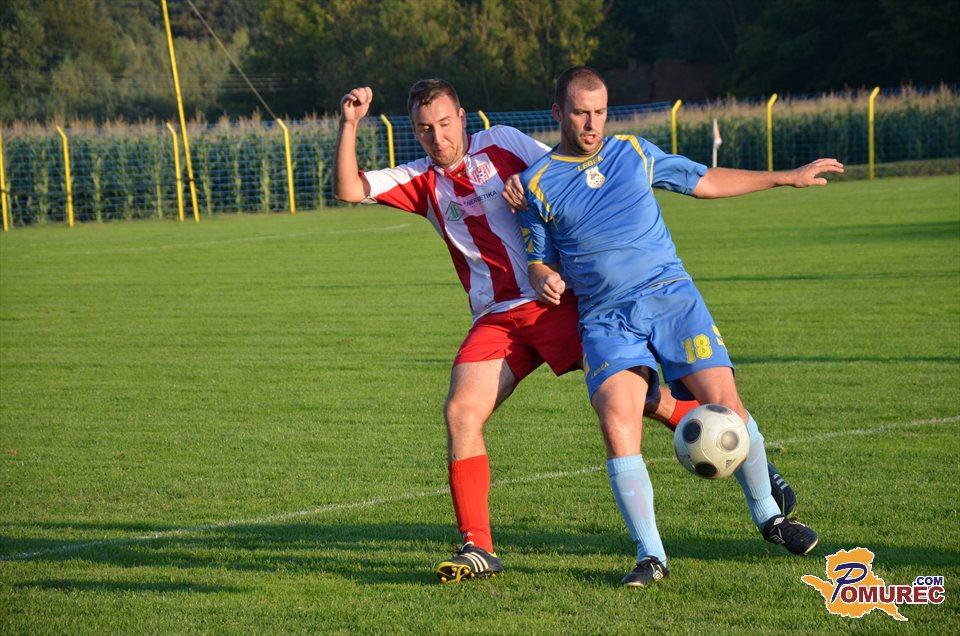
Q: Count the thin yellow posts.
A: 10